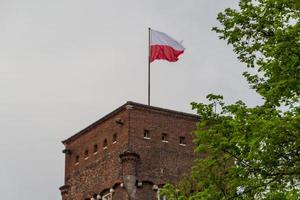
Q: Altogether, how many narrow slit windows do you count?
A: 8